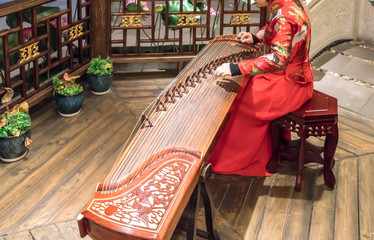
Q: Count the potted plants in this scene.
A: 3